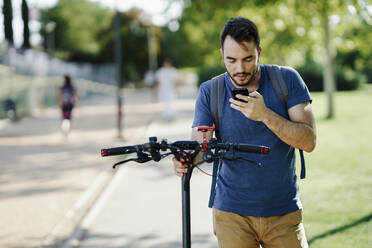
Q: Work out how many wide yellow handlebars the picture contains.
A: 0